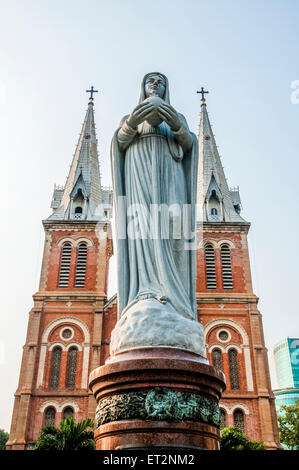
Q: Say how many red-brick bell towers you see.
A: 2